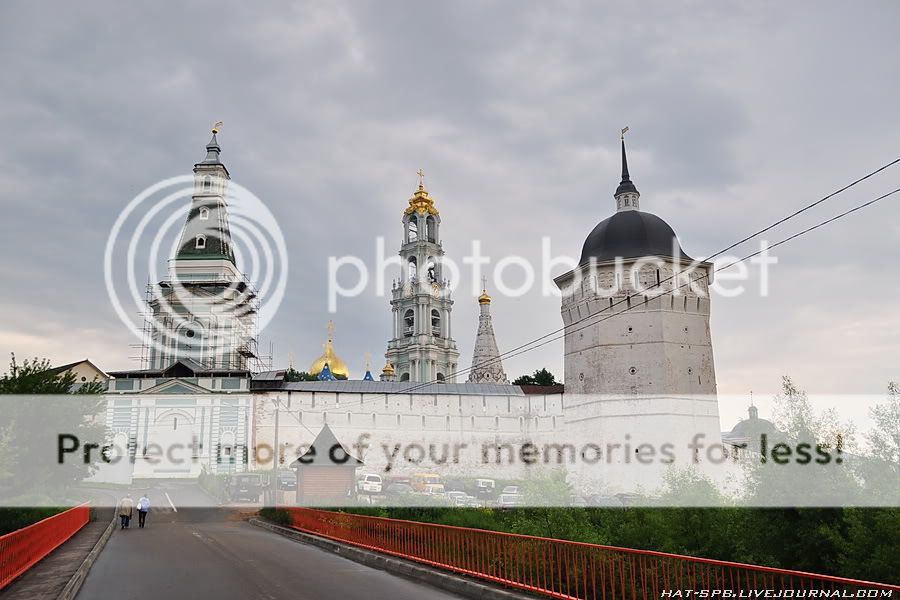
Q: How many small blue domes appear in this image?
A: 2